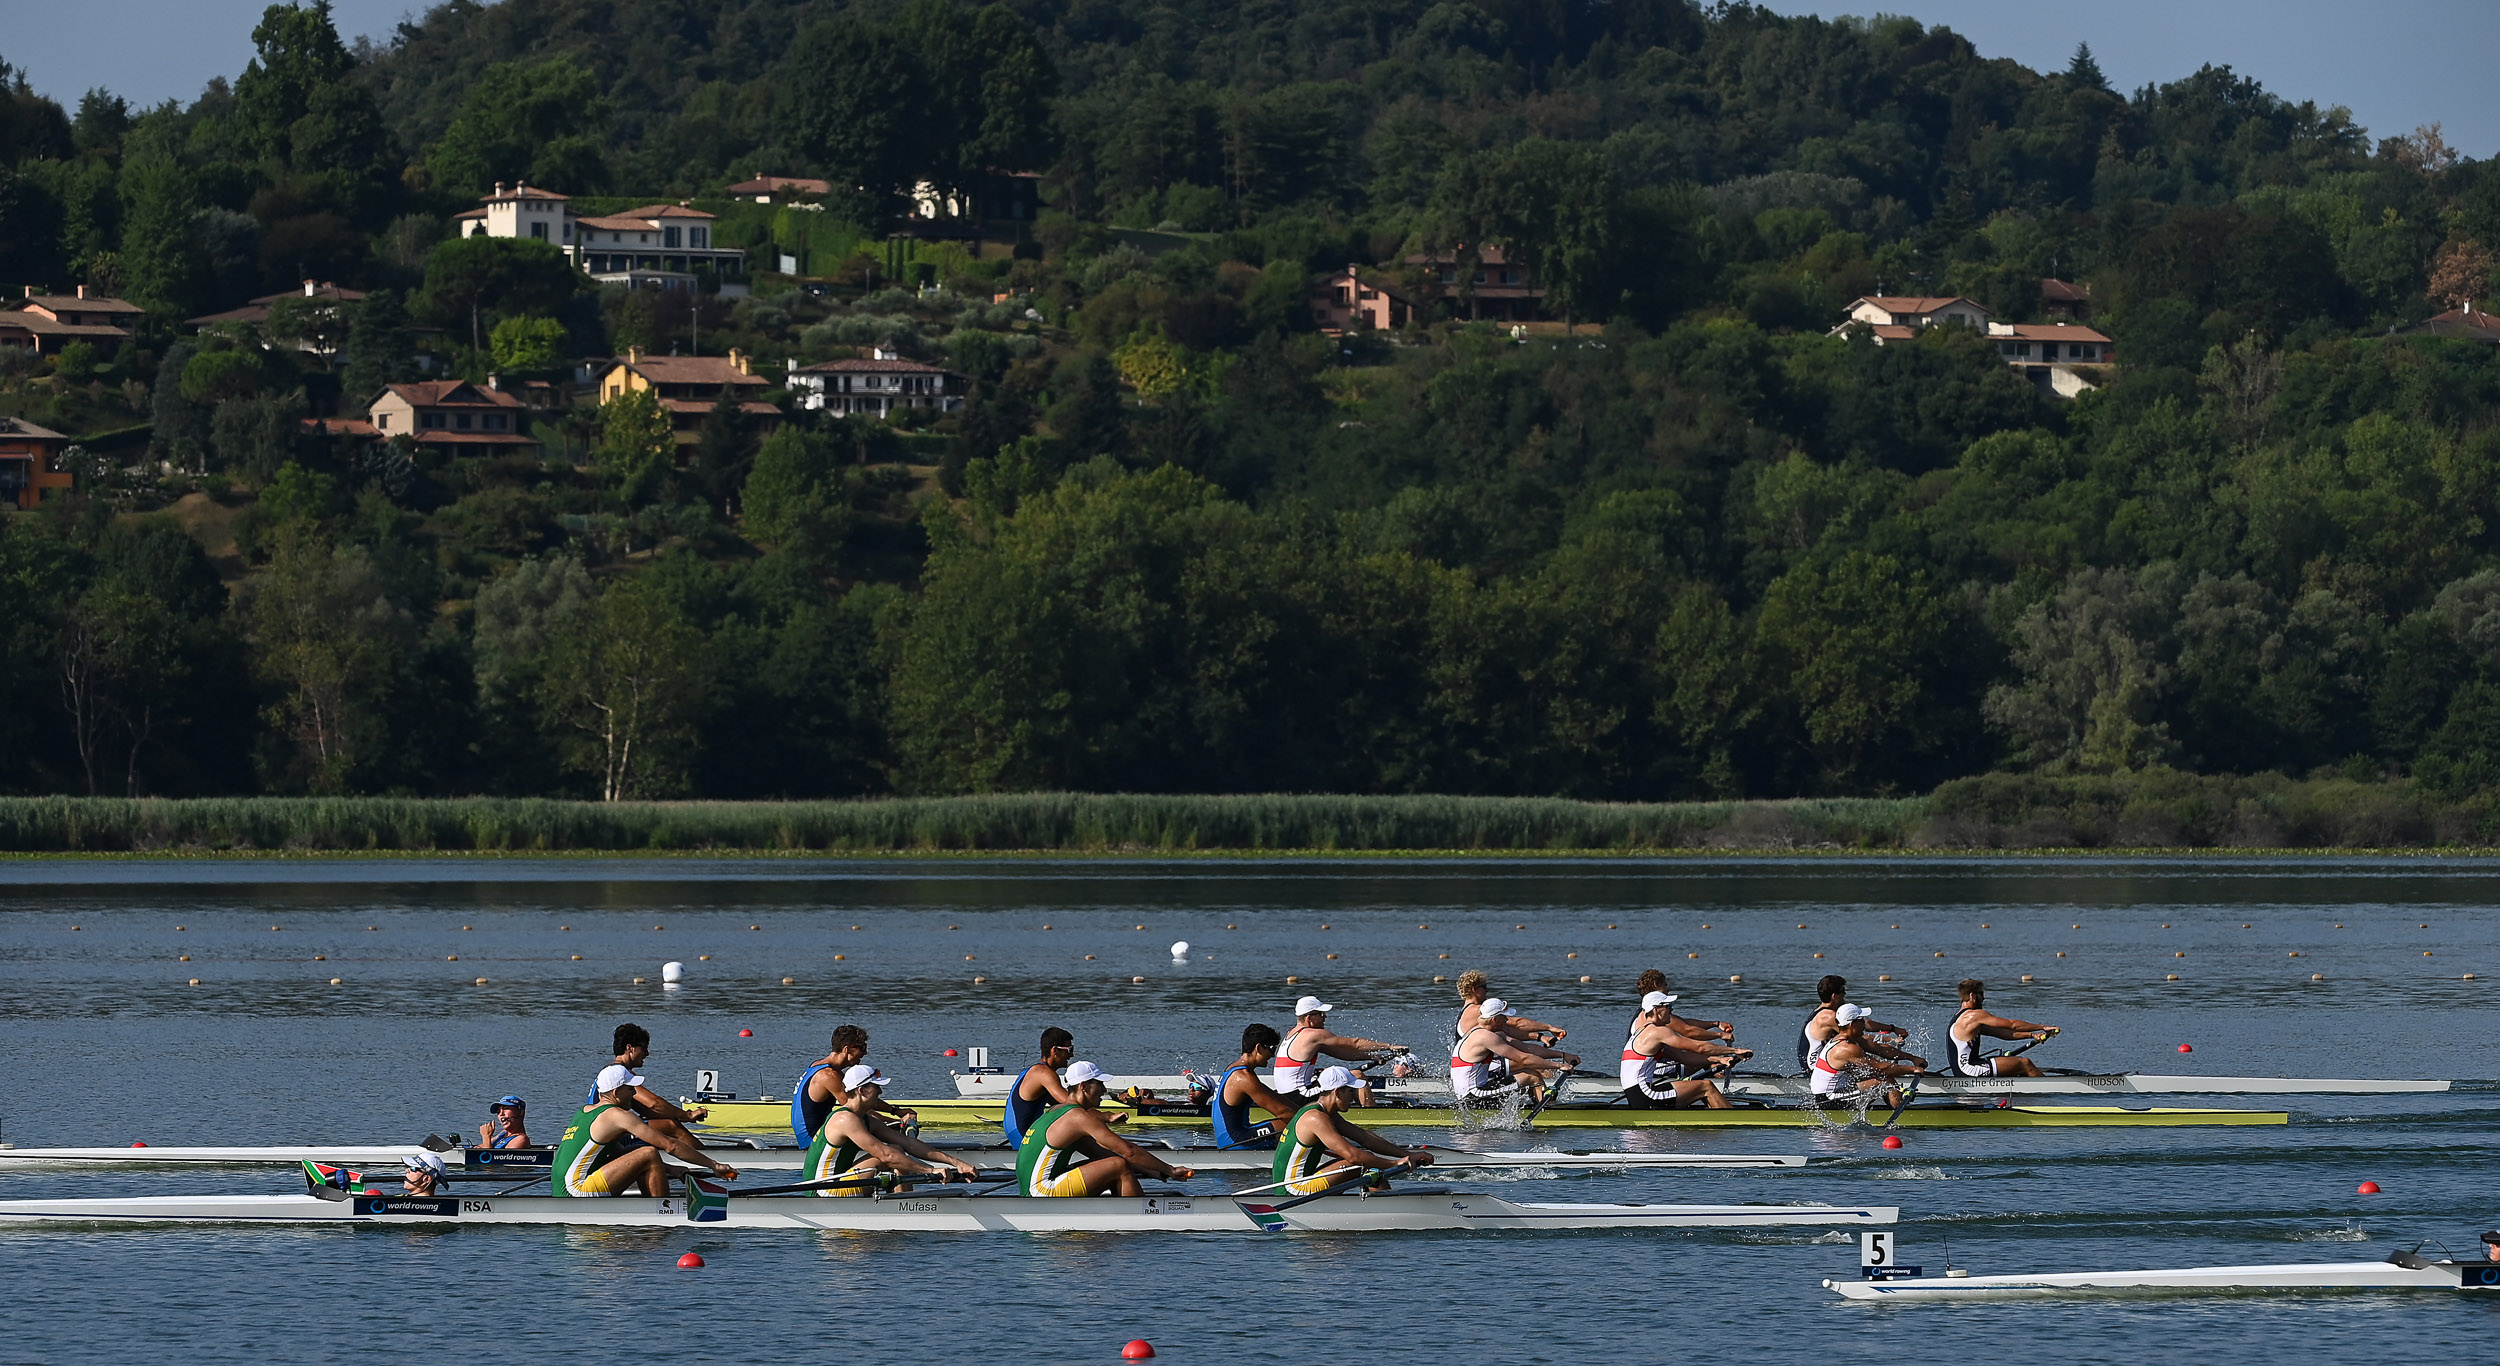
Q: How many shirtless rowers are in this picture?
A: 0